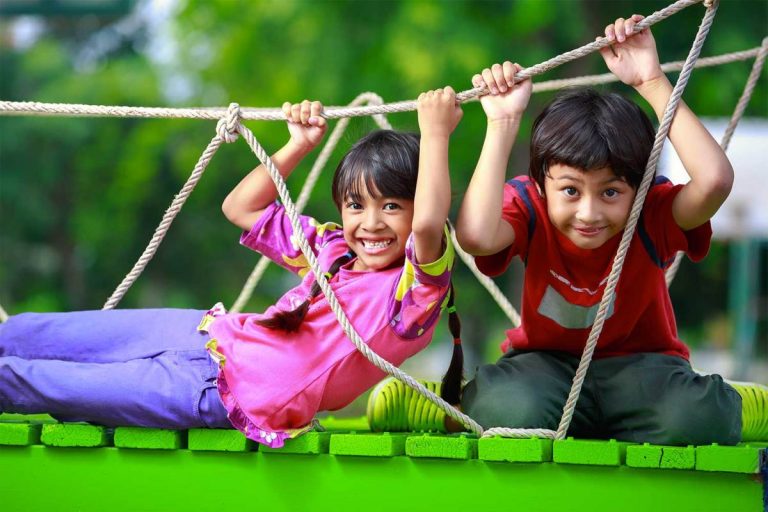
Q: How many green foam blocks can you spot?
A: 11